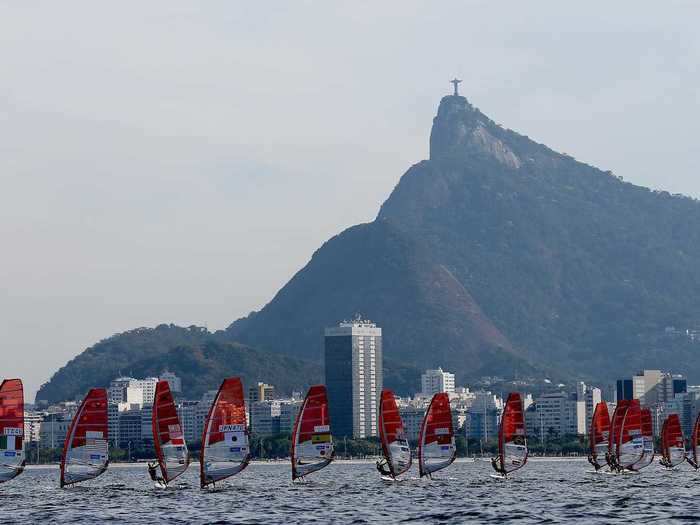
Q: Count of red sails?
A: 14